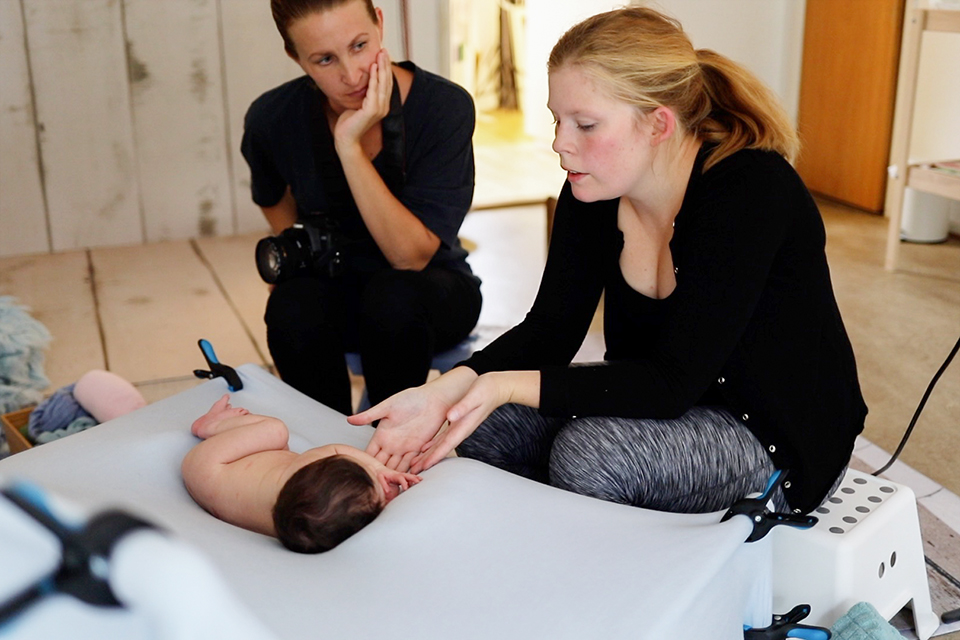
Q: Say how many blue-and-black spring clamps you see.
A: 4